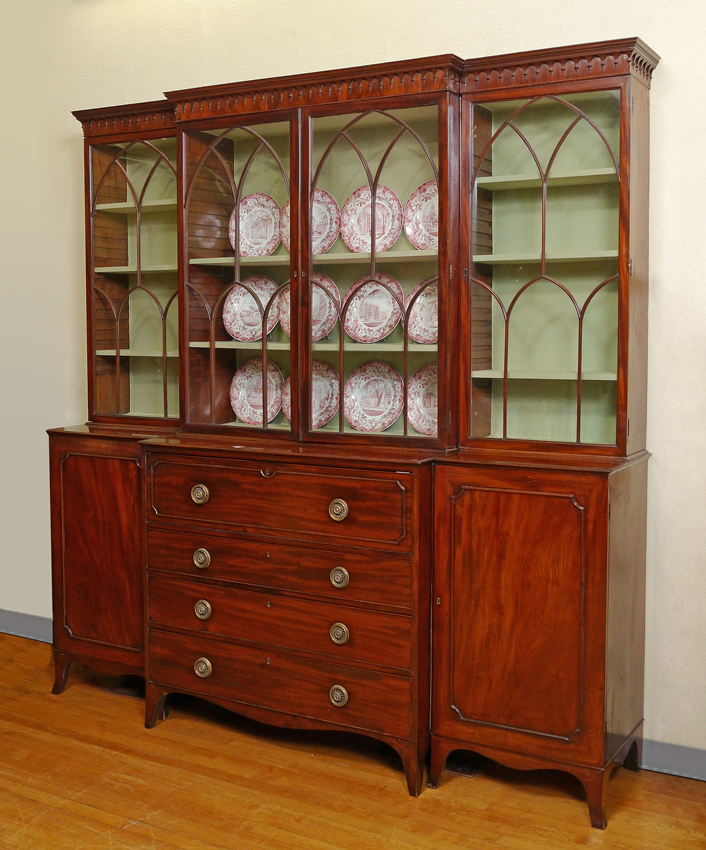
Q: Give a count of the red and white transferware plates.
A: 12